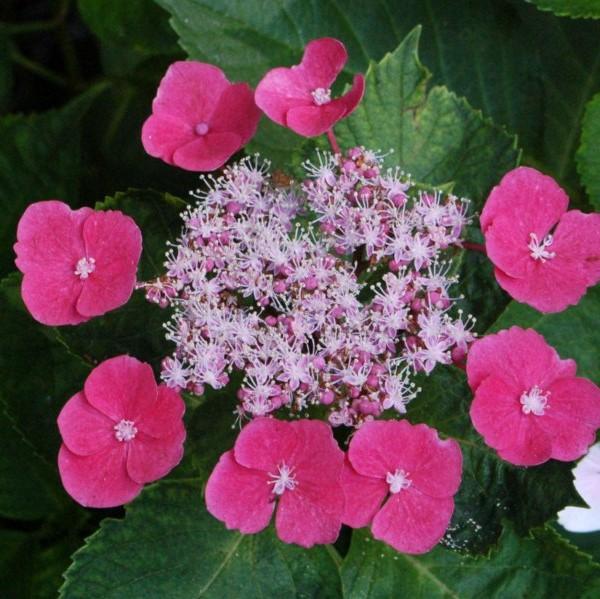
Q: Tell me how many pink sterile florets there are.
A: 8